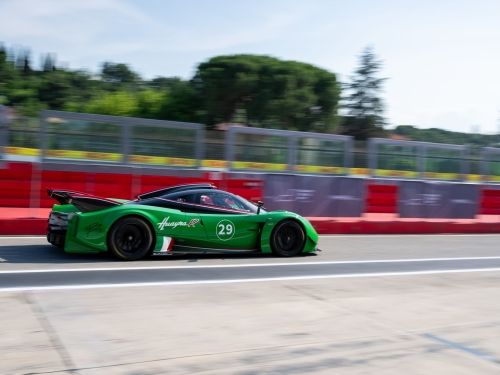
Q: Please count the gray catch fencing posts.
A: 11